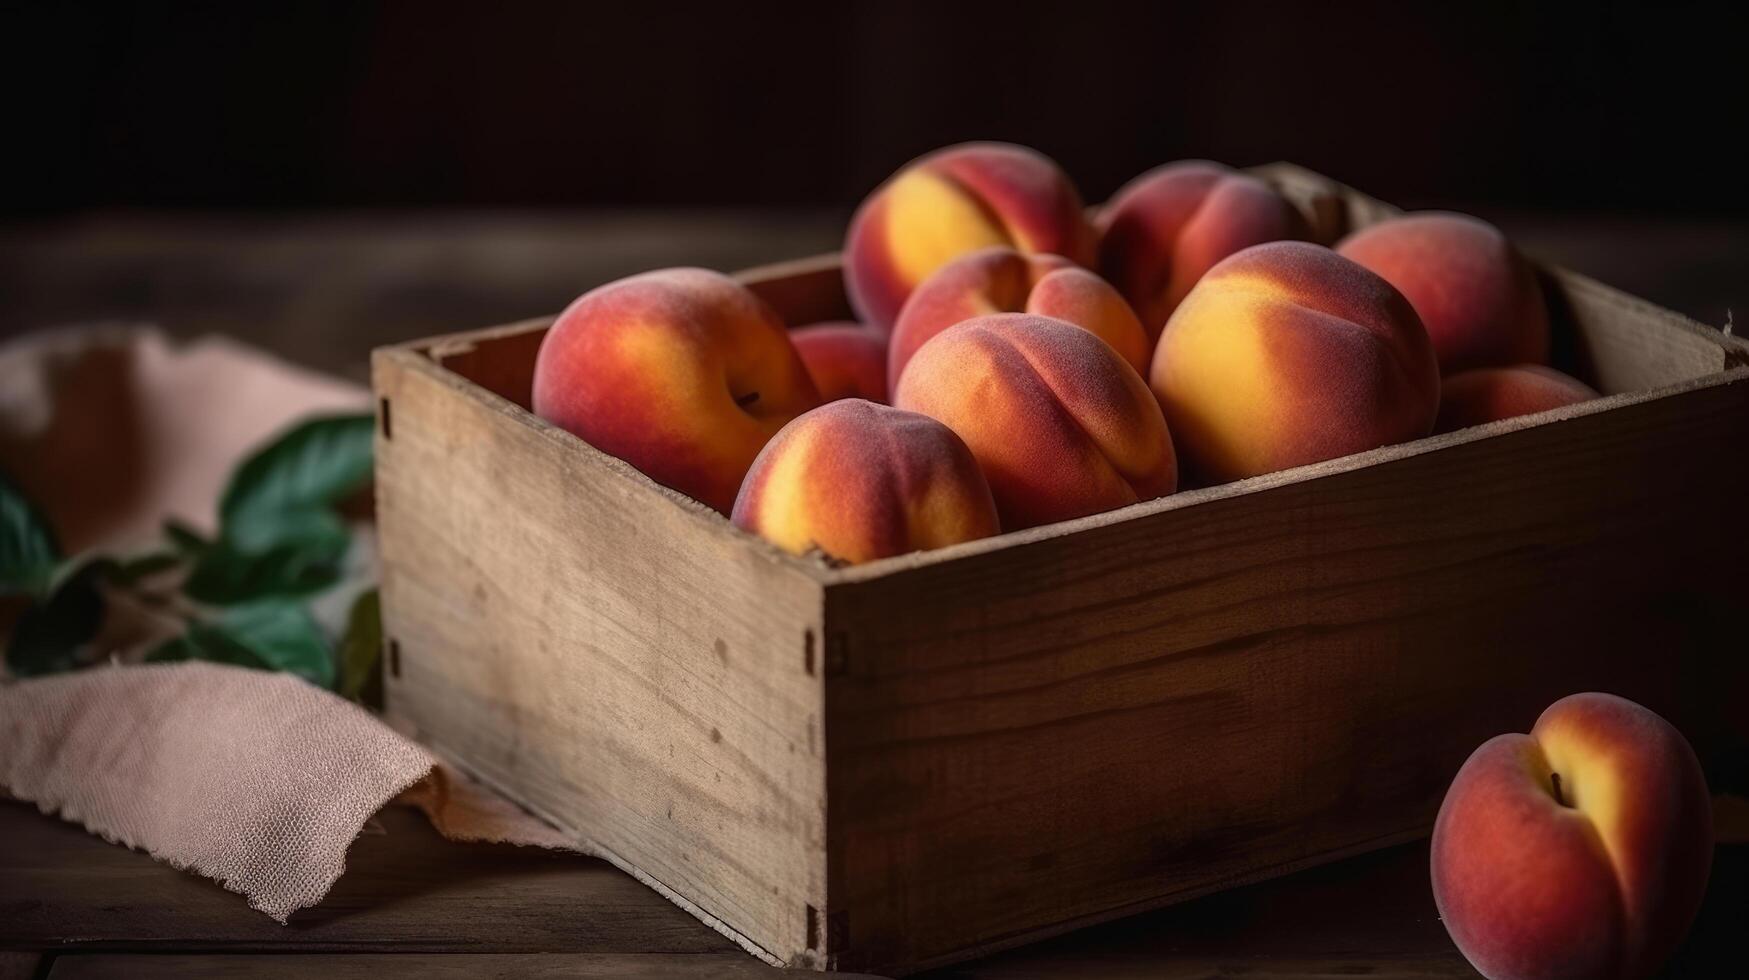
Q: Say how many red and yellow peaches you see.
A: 11